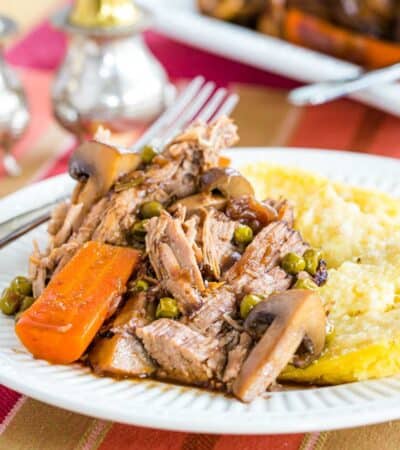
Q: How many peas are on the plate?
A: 13